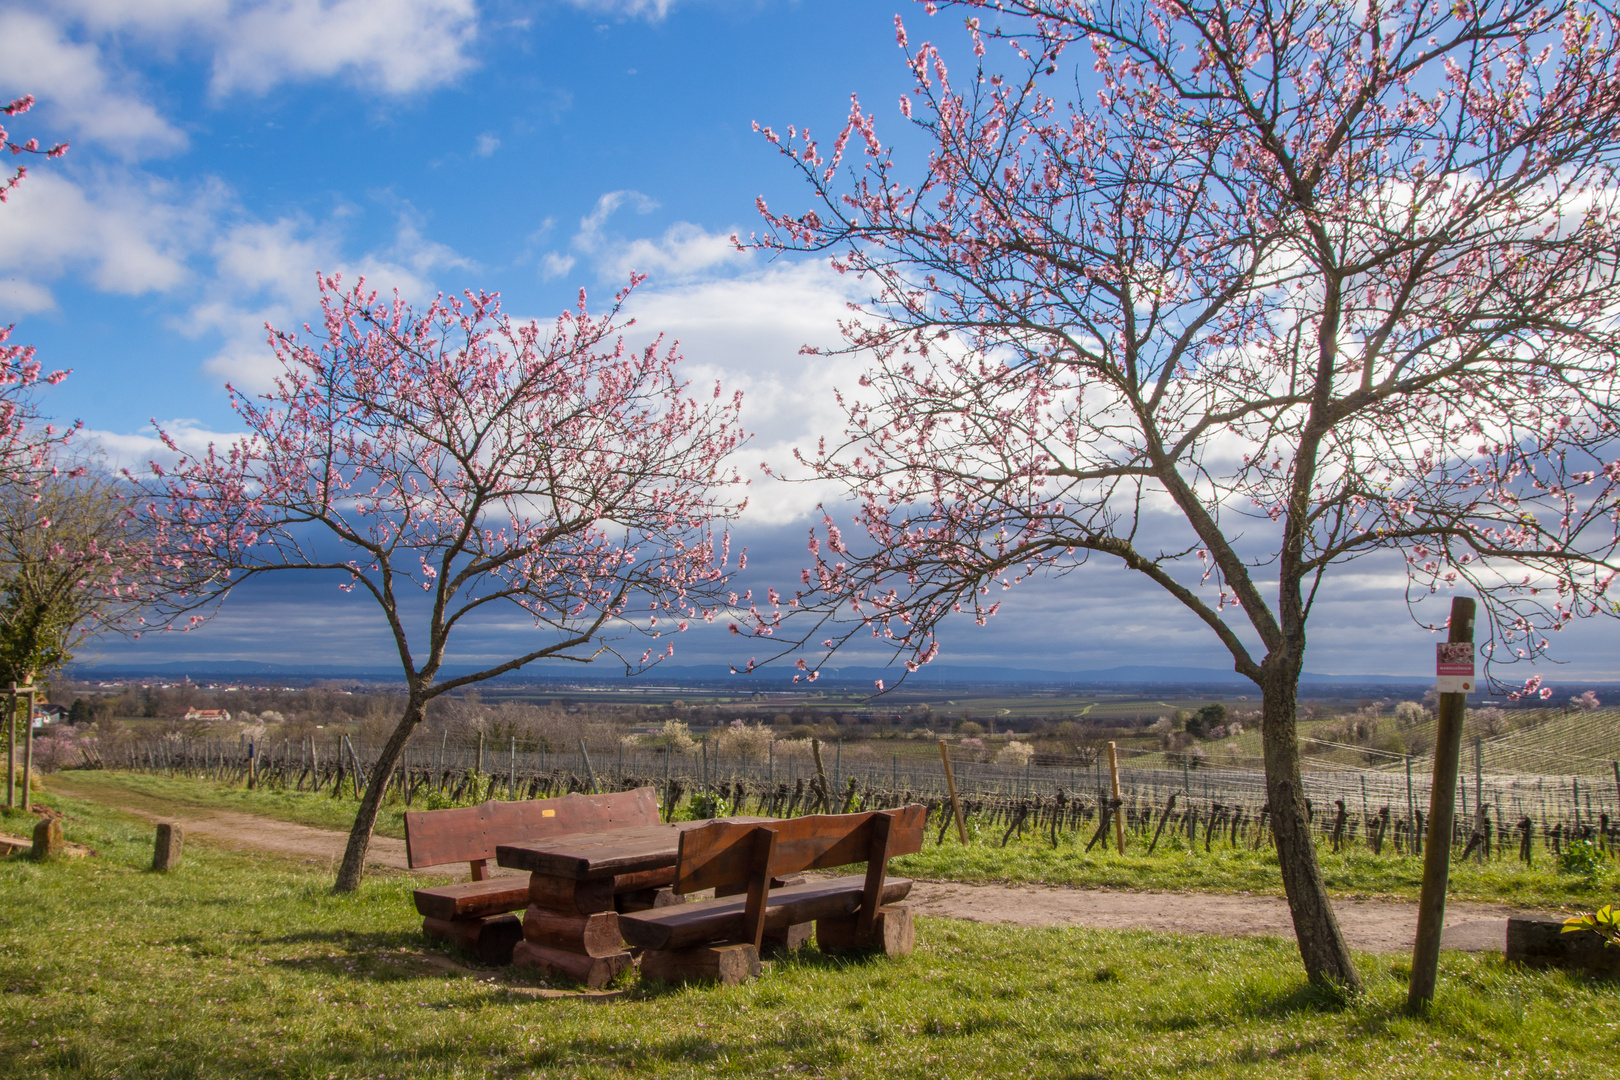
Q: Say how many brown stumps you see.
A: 2